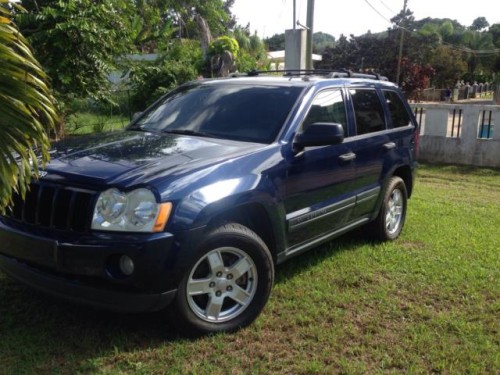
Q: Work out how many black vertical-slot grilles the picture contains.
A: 1